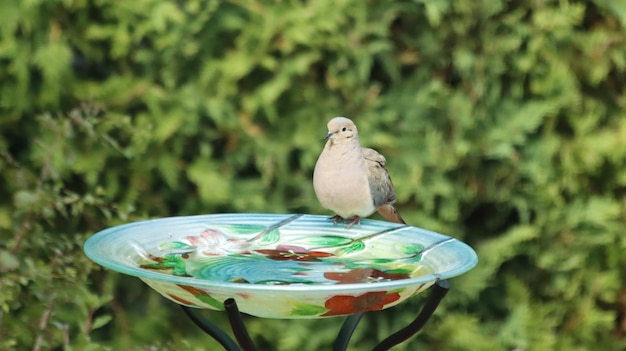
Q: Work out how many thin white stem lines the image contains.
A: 3